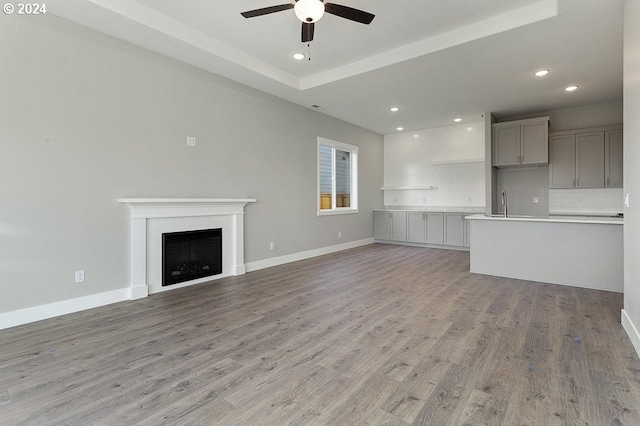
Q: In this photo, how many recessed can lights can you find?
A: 6